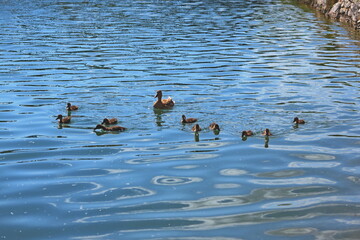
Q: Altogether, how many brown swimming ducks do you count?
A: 11